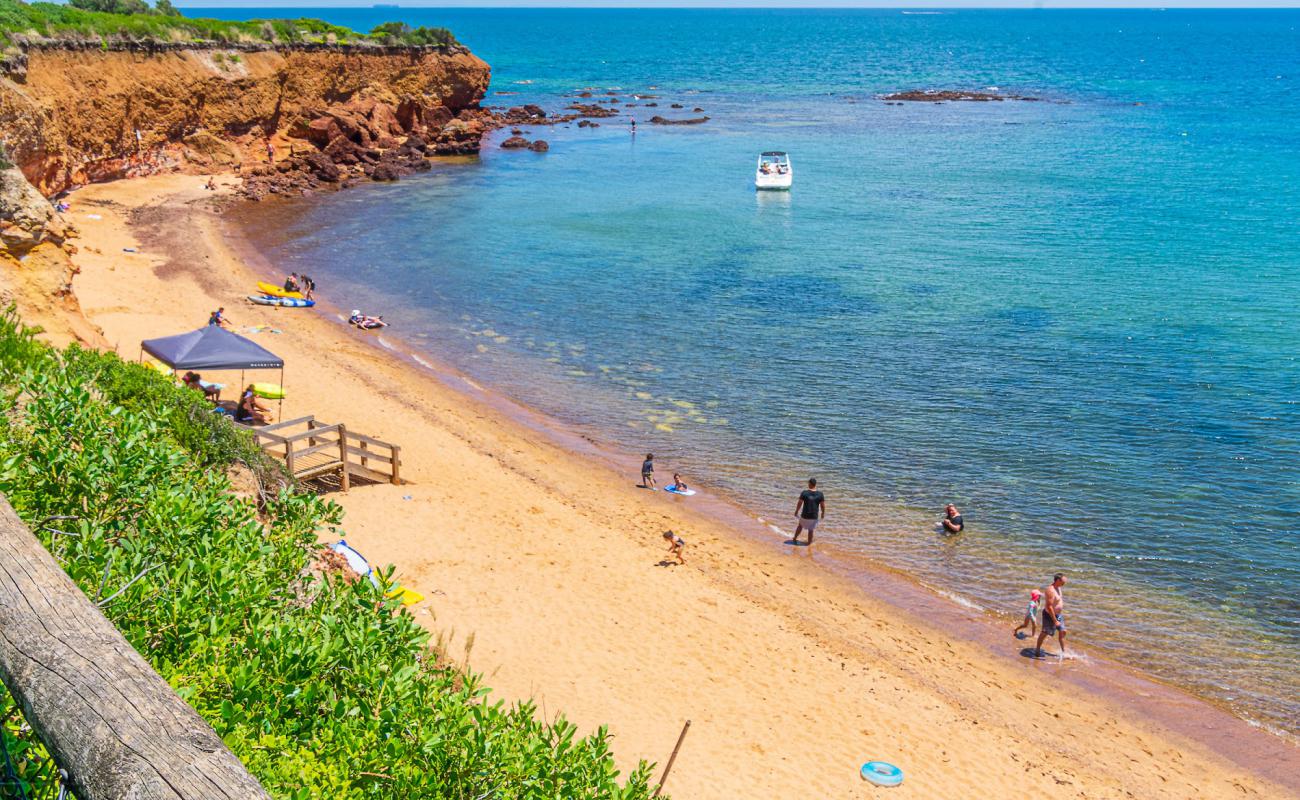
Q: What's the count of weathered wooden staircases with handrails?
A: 1